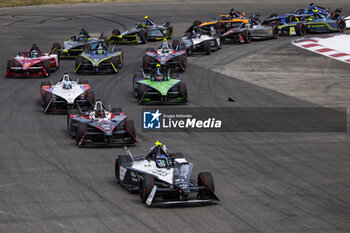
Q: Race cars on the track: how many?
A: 14